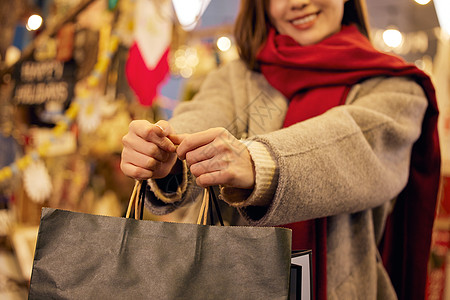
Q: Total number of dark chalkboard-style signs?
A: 1